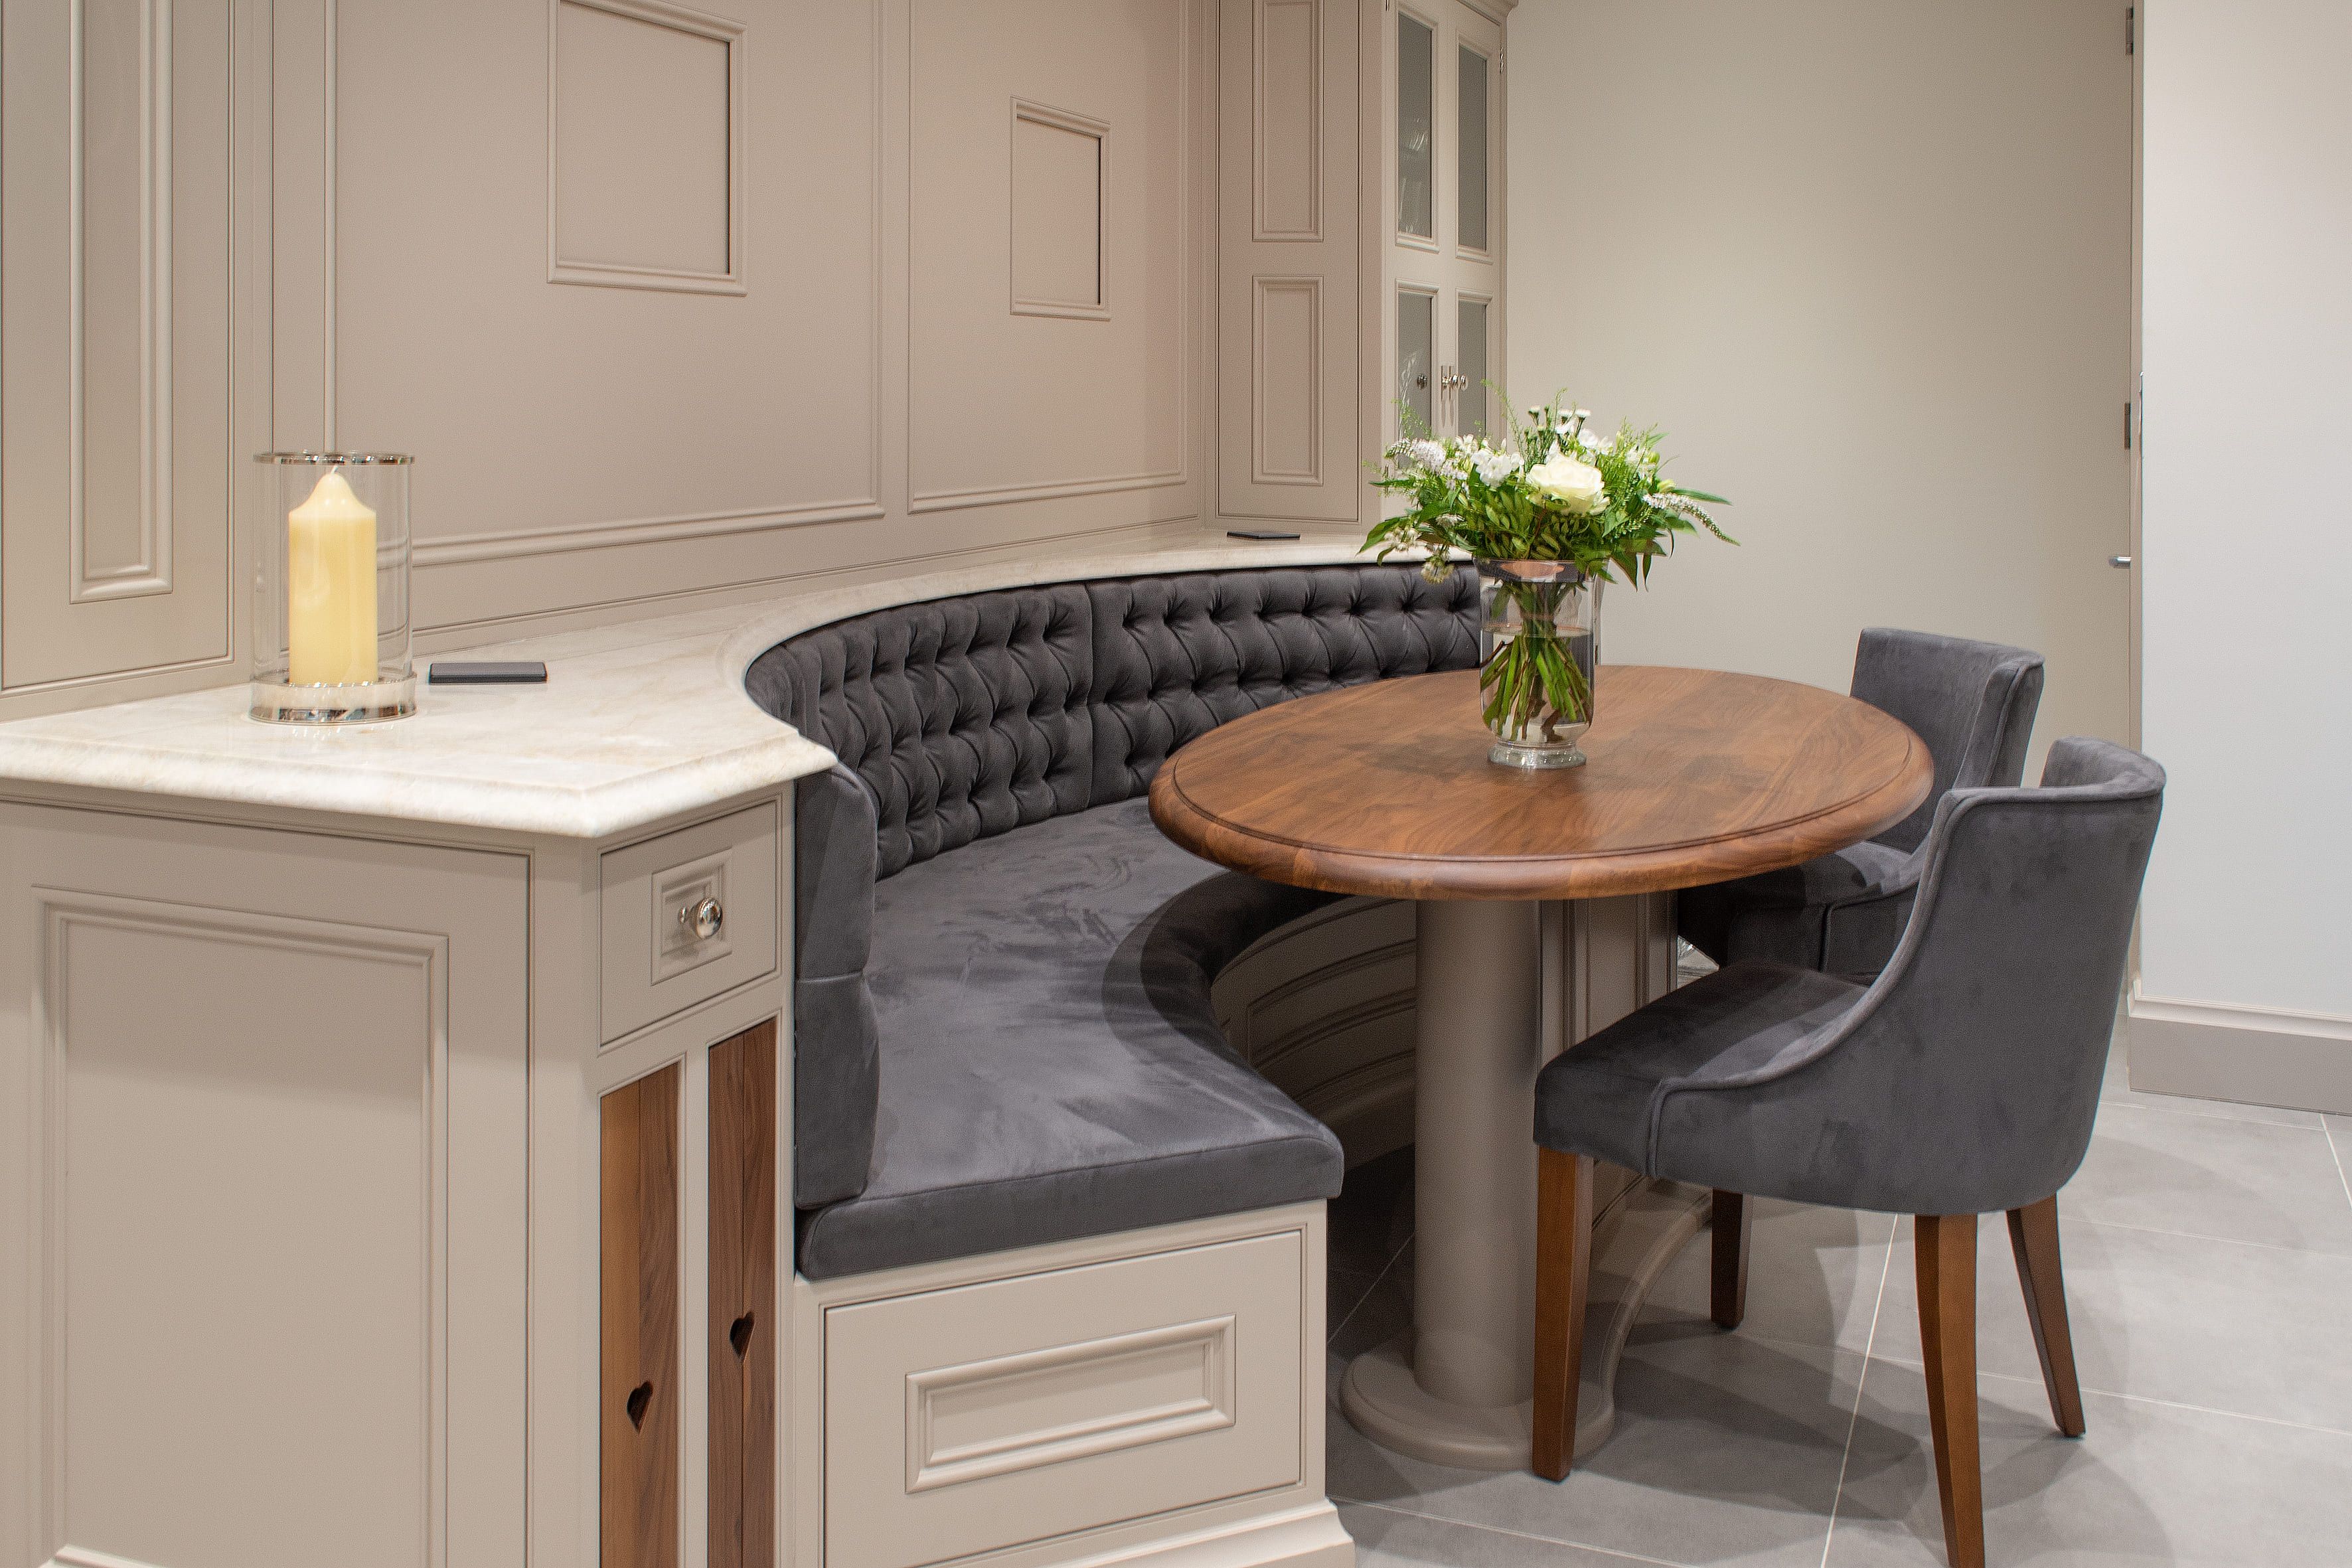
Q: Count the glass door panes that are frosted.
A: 4